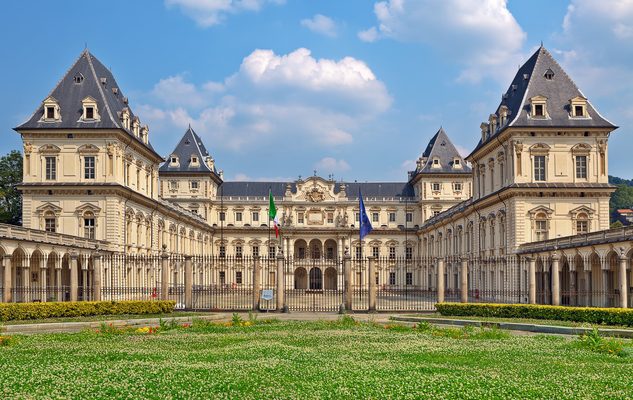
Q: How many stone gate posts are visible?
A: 14